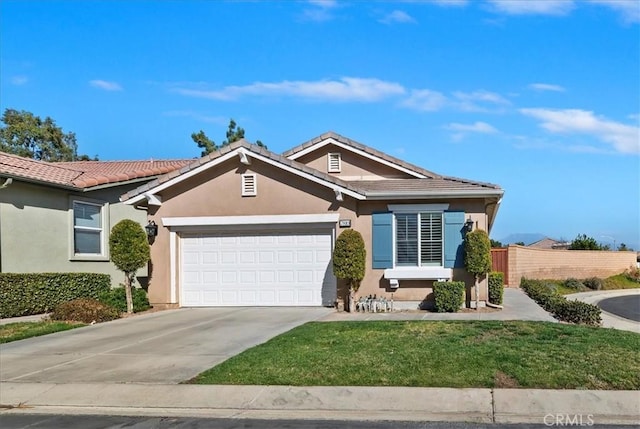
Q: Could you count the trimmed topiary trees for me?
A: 3